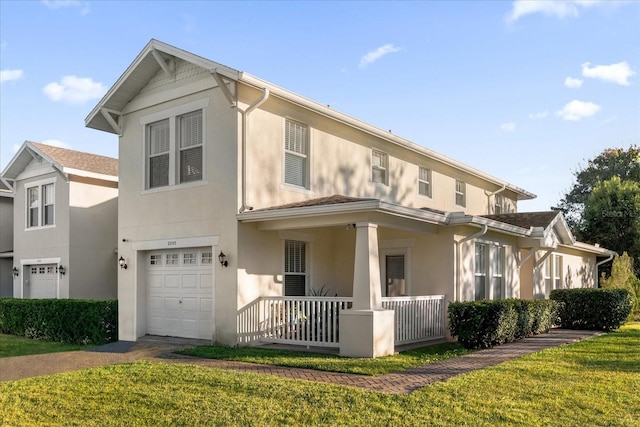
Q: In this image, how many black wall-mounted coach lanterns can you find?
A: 4